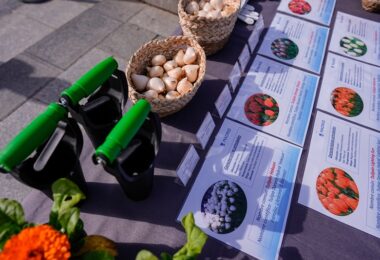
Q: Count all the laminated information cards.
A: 7